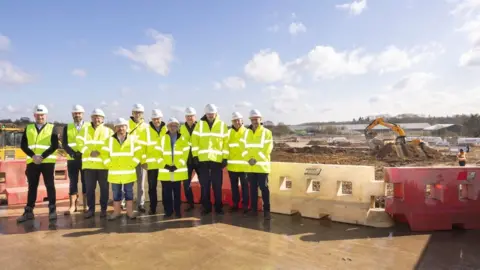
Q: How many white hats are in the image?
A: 11